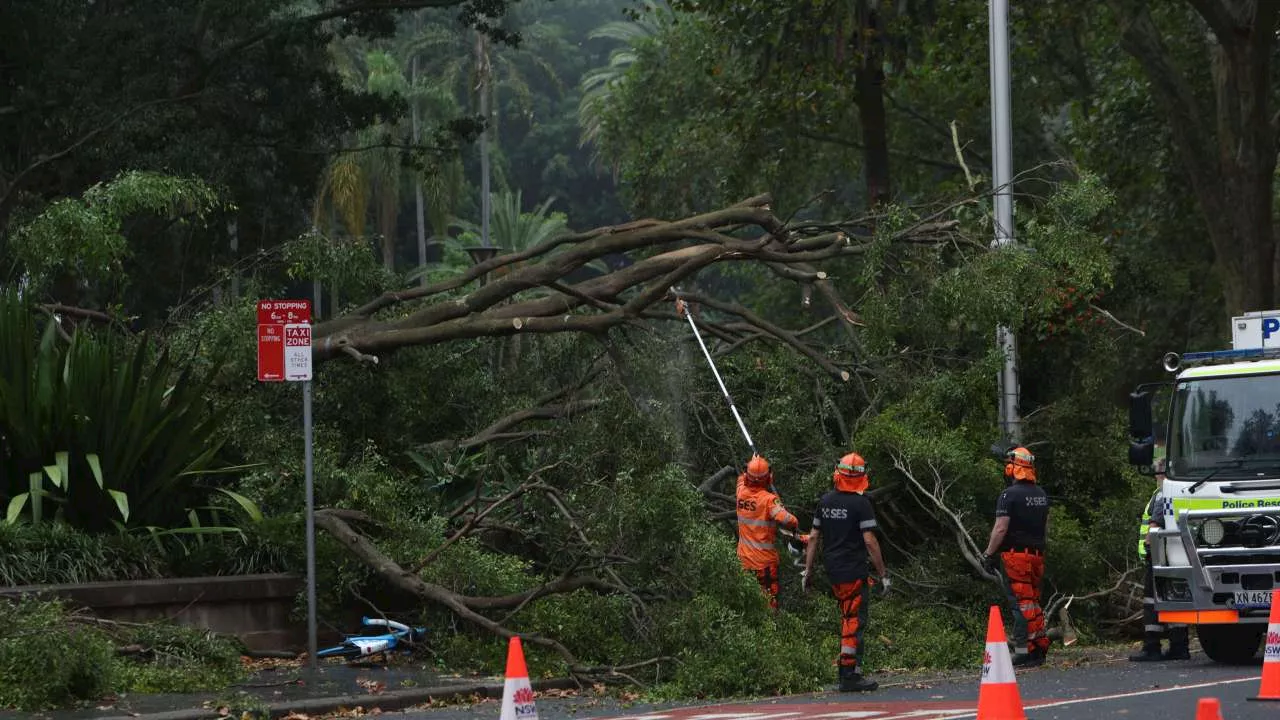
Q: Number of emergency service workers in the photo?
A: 4